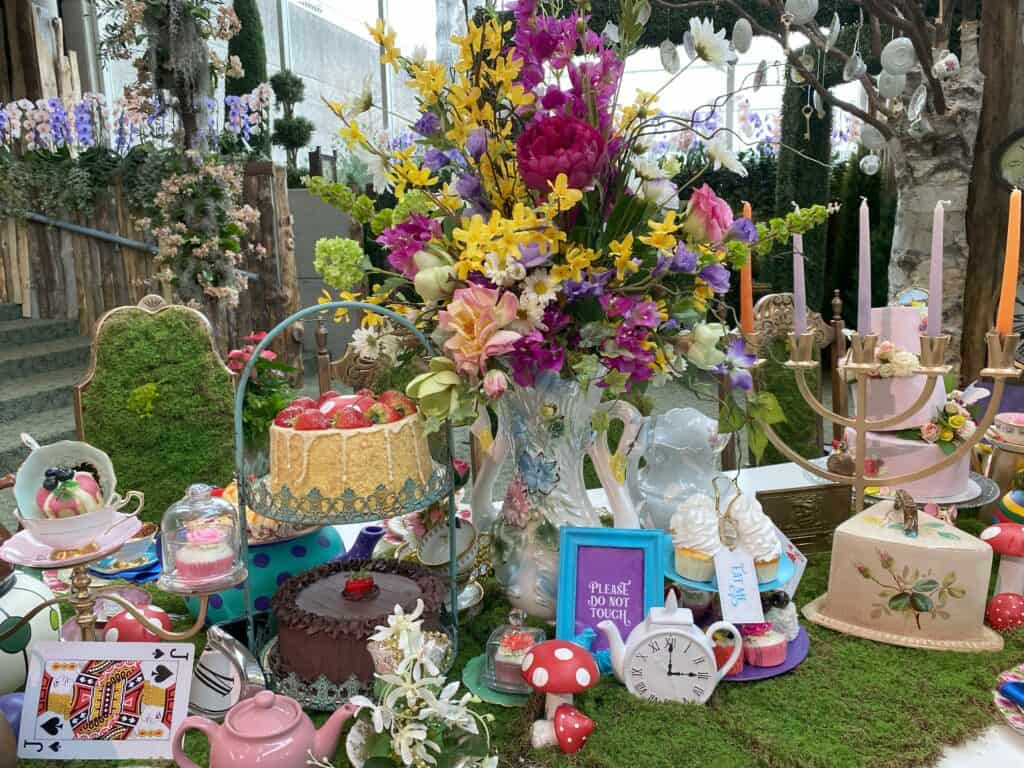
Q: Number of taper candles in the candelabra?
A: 5